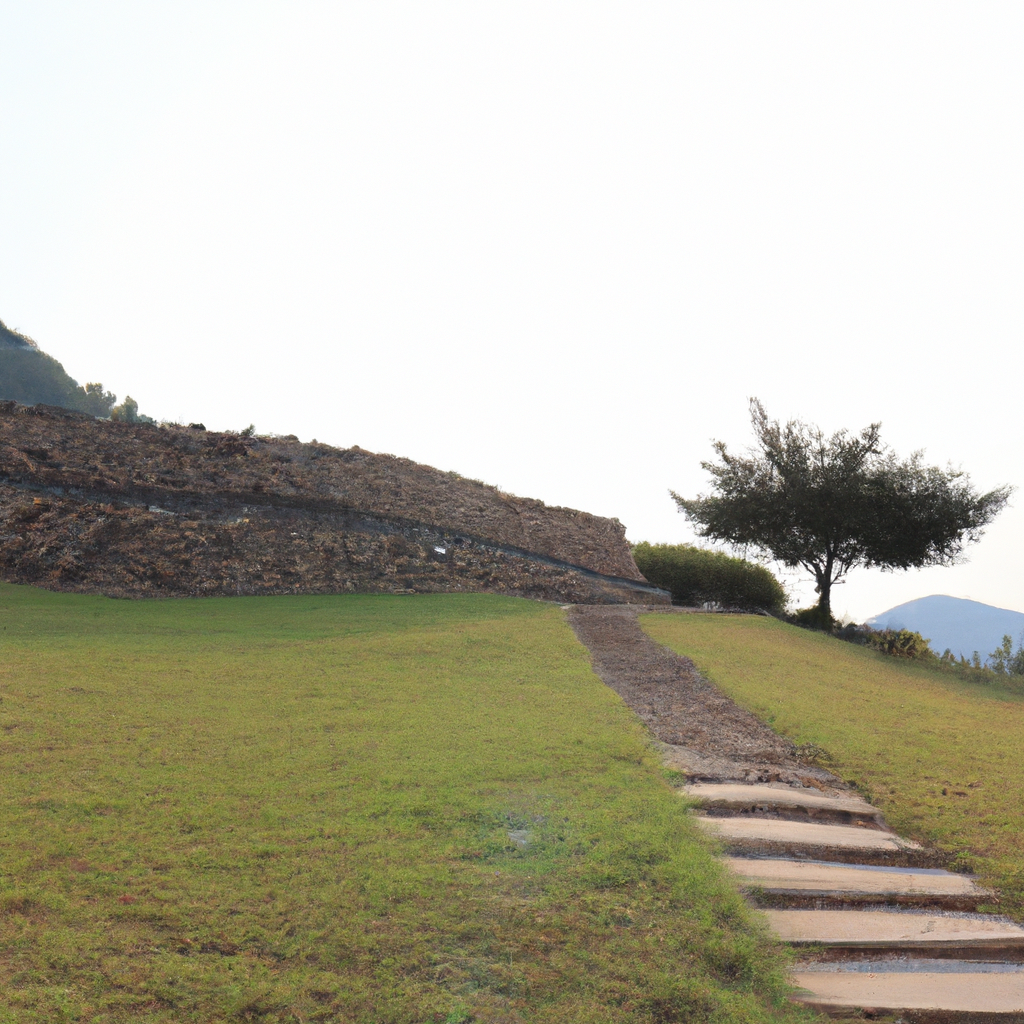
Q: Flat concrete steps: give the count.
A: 5